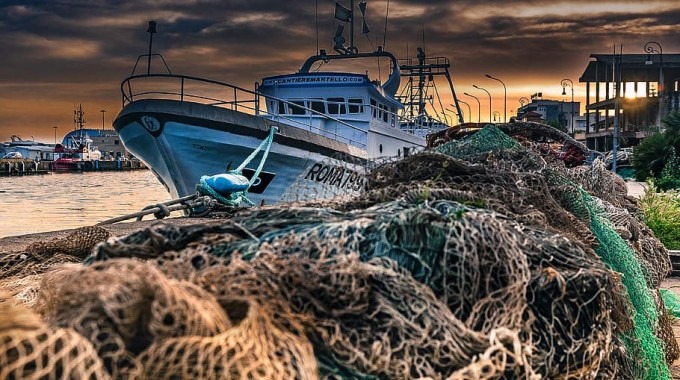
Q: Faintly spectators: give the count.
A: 0